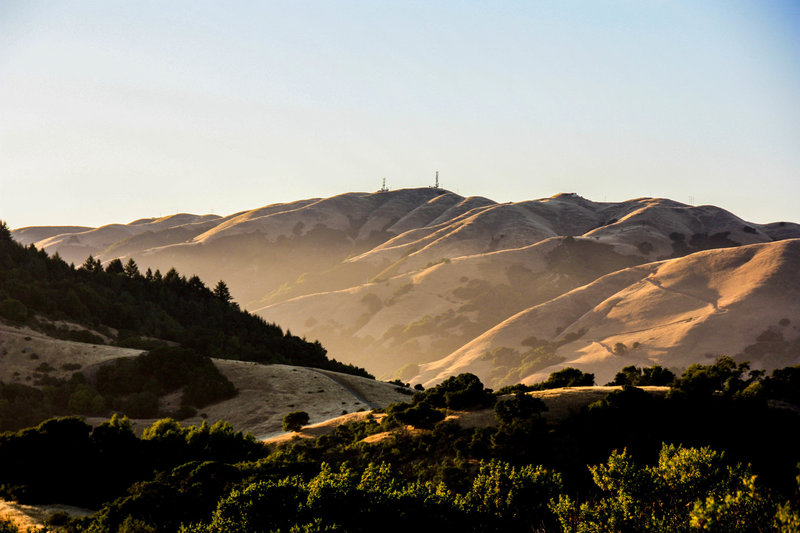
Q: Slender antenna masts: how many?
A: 2